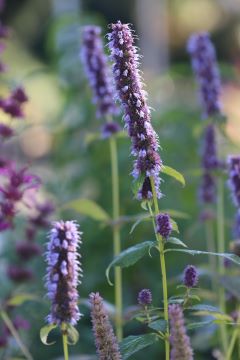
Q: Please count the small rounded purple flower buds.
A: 3